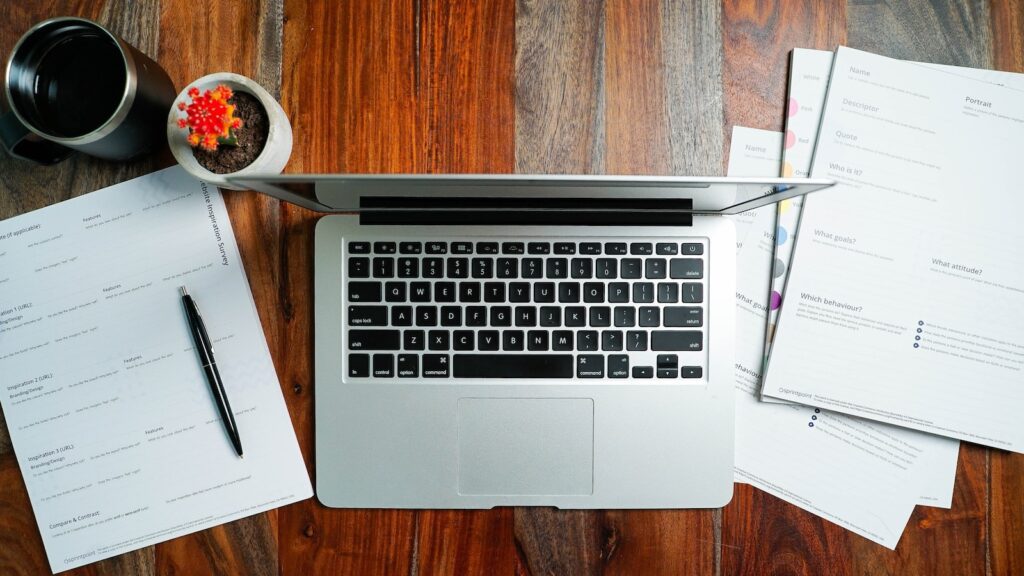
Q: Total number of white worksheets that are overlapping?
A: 4